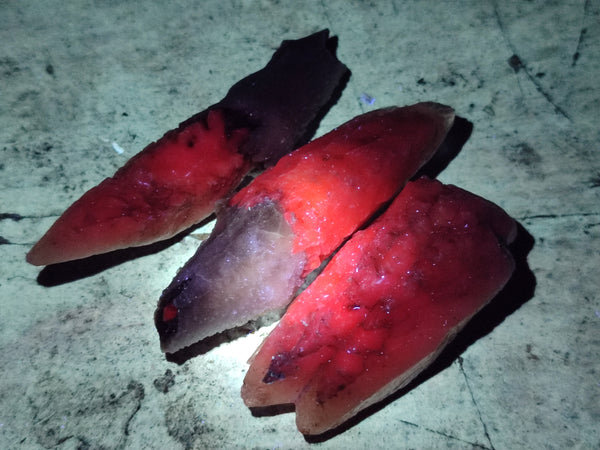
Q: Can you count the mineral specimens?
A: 3